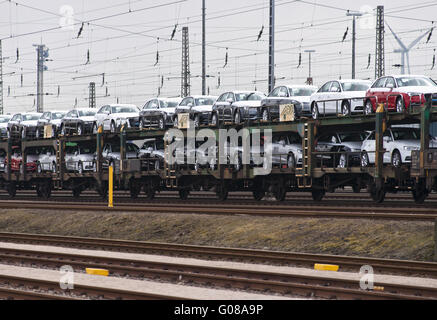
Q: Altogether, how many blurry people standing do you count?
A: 0